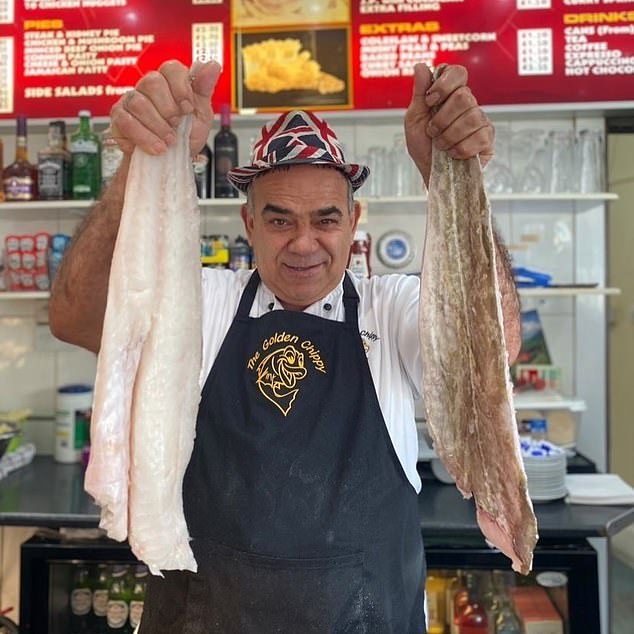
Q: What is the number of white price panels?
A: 6